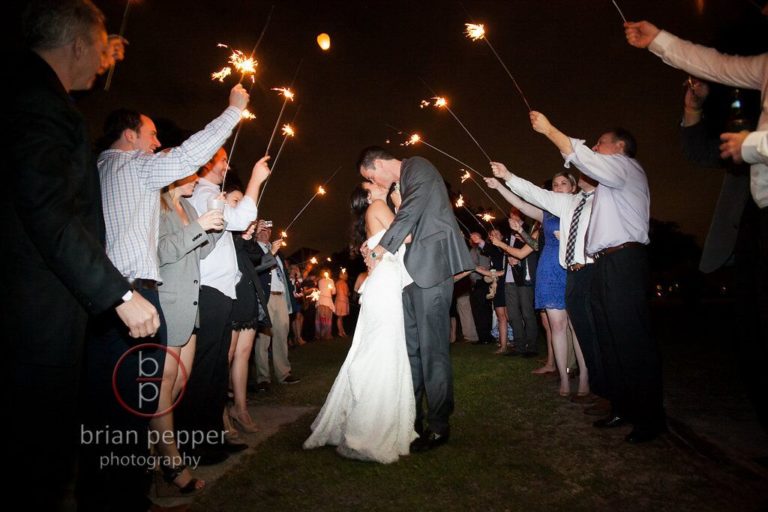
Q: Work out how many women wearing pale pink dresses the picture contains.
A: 2